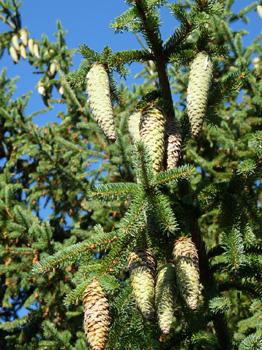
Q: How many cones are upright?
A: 0